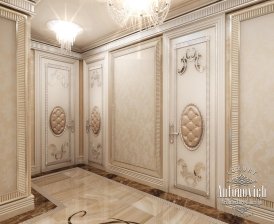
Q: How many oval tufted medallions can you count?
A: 3